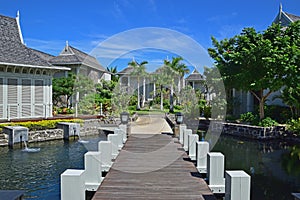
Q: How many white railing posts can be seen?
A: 12